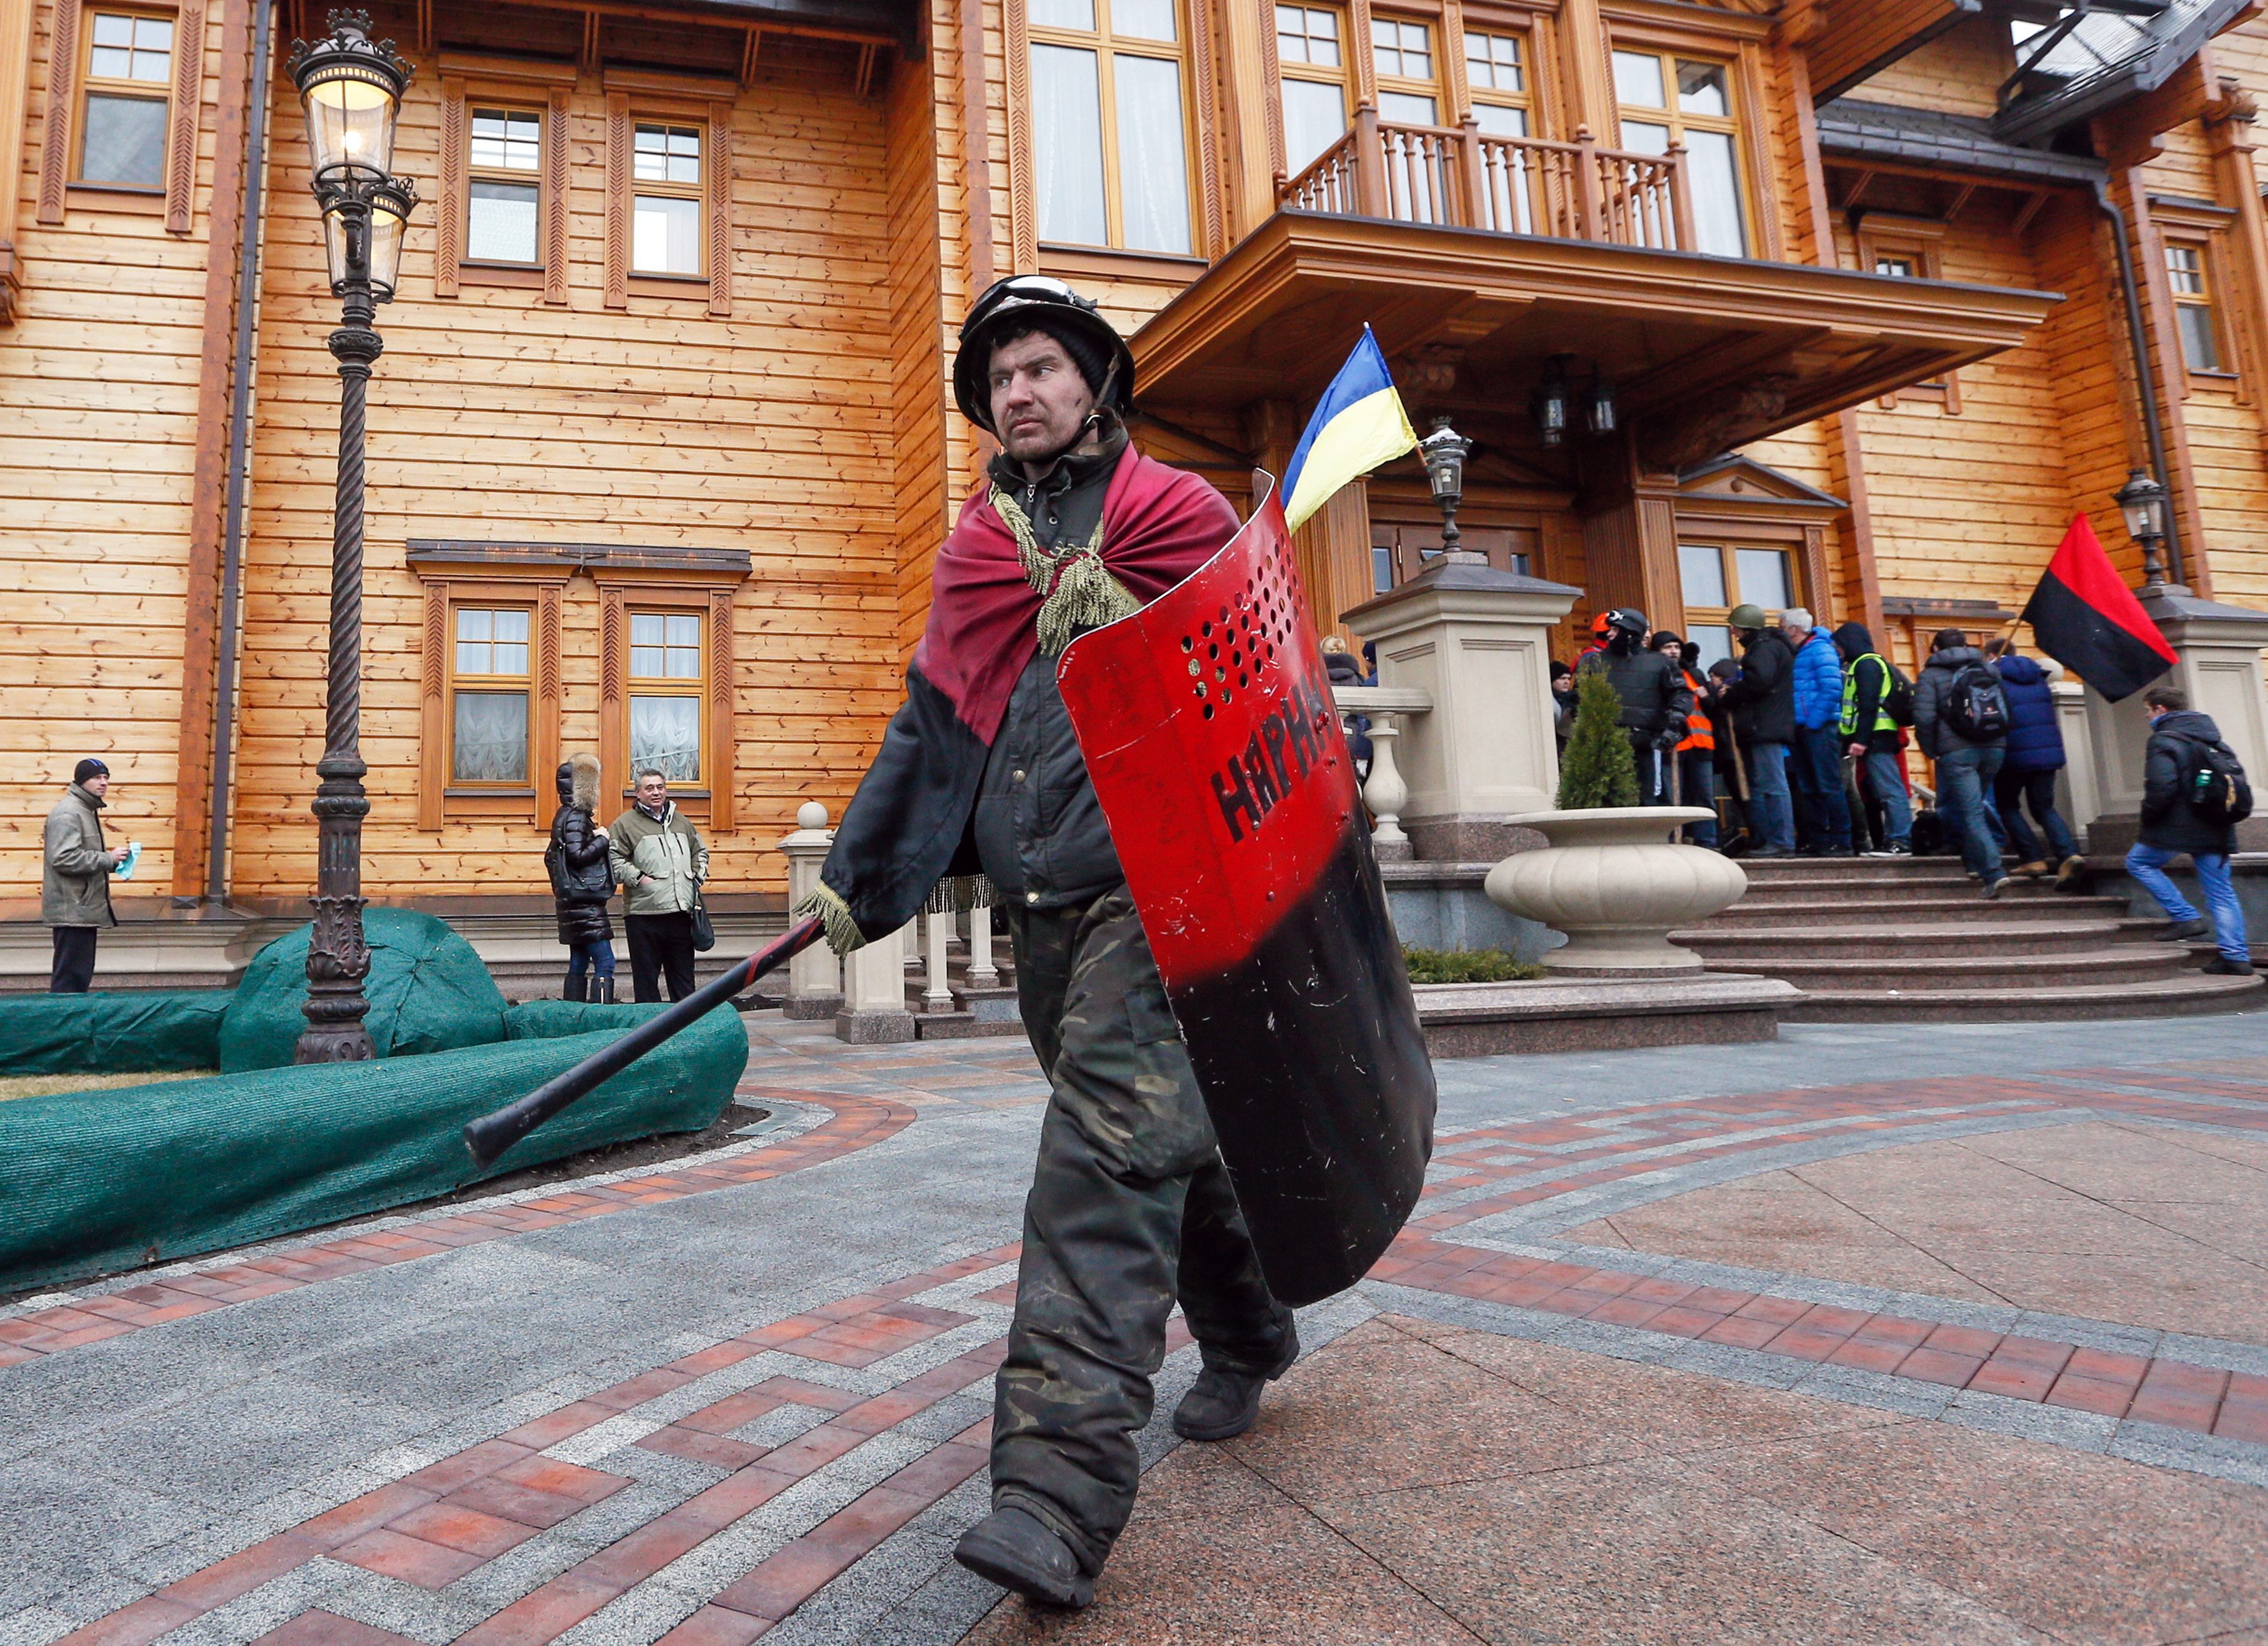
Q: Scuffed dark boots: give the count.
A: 2